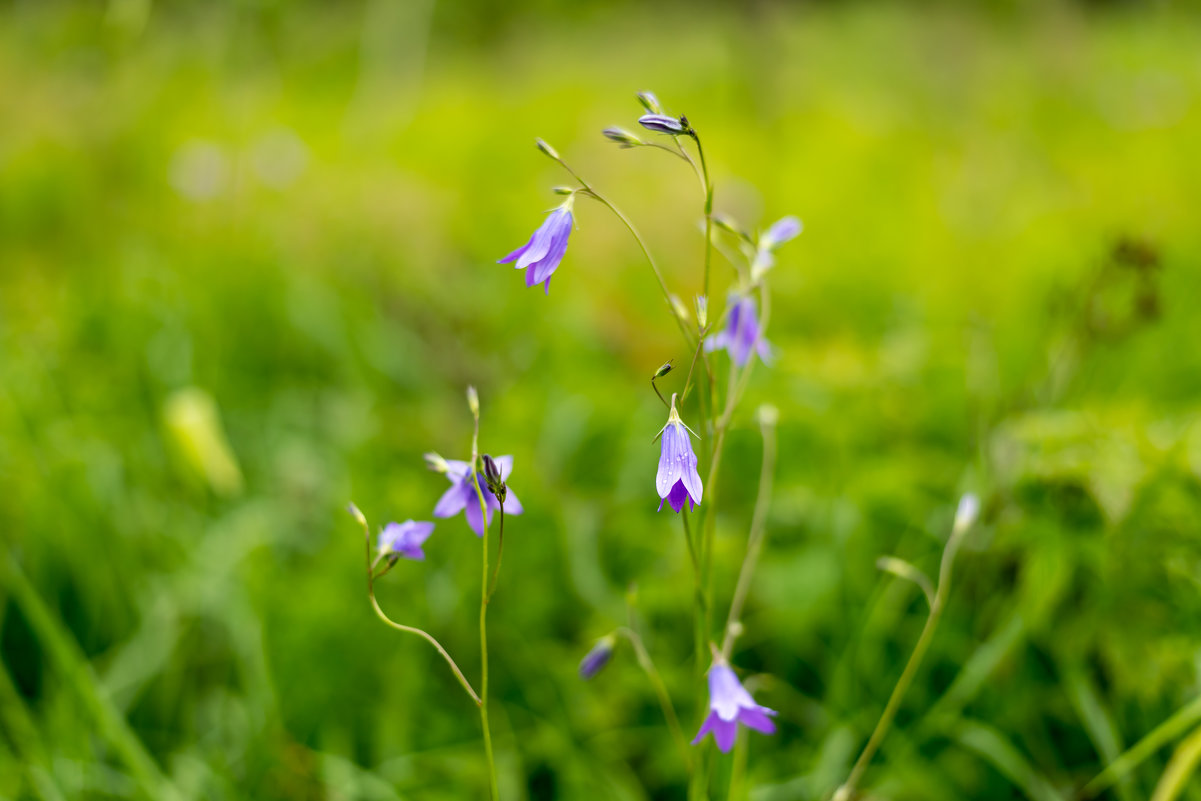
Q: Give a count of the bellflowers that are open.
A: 6